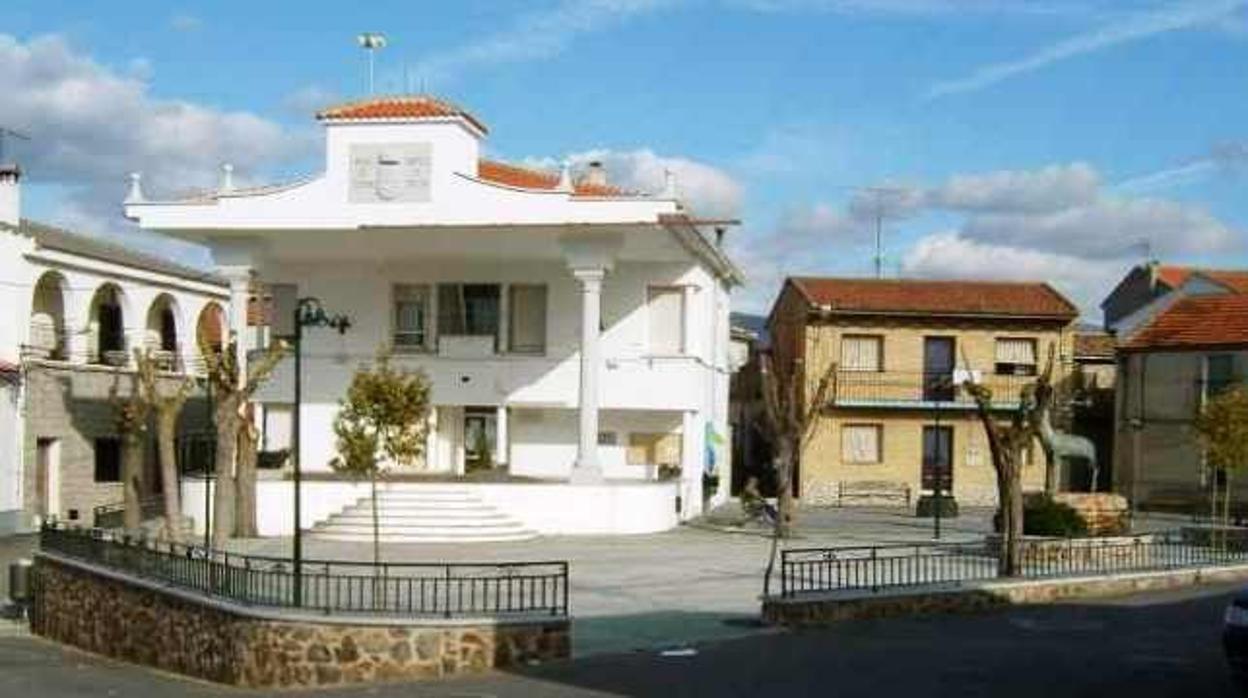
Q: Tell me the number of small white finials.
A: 4